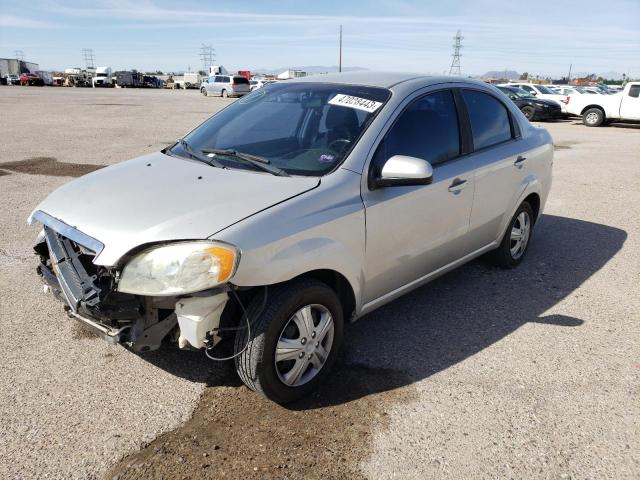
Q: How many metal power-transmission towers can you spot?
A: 4